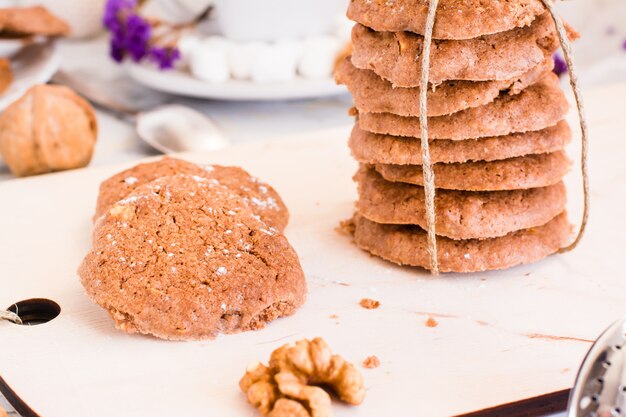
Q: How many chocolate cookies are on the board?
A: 10